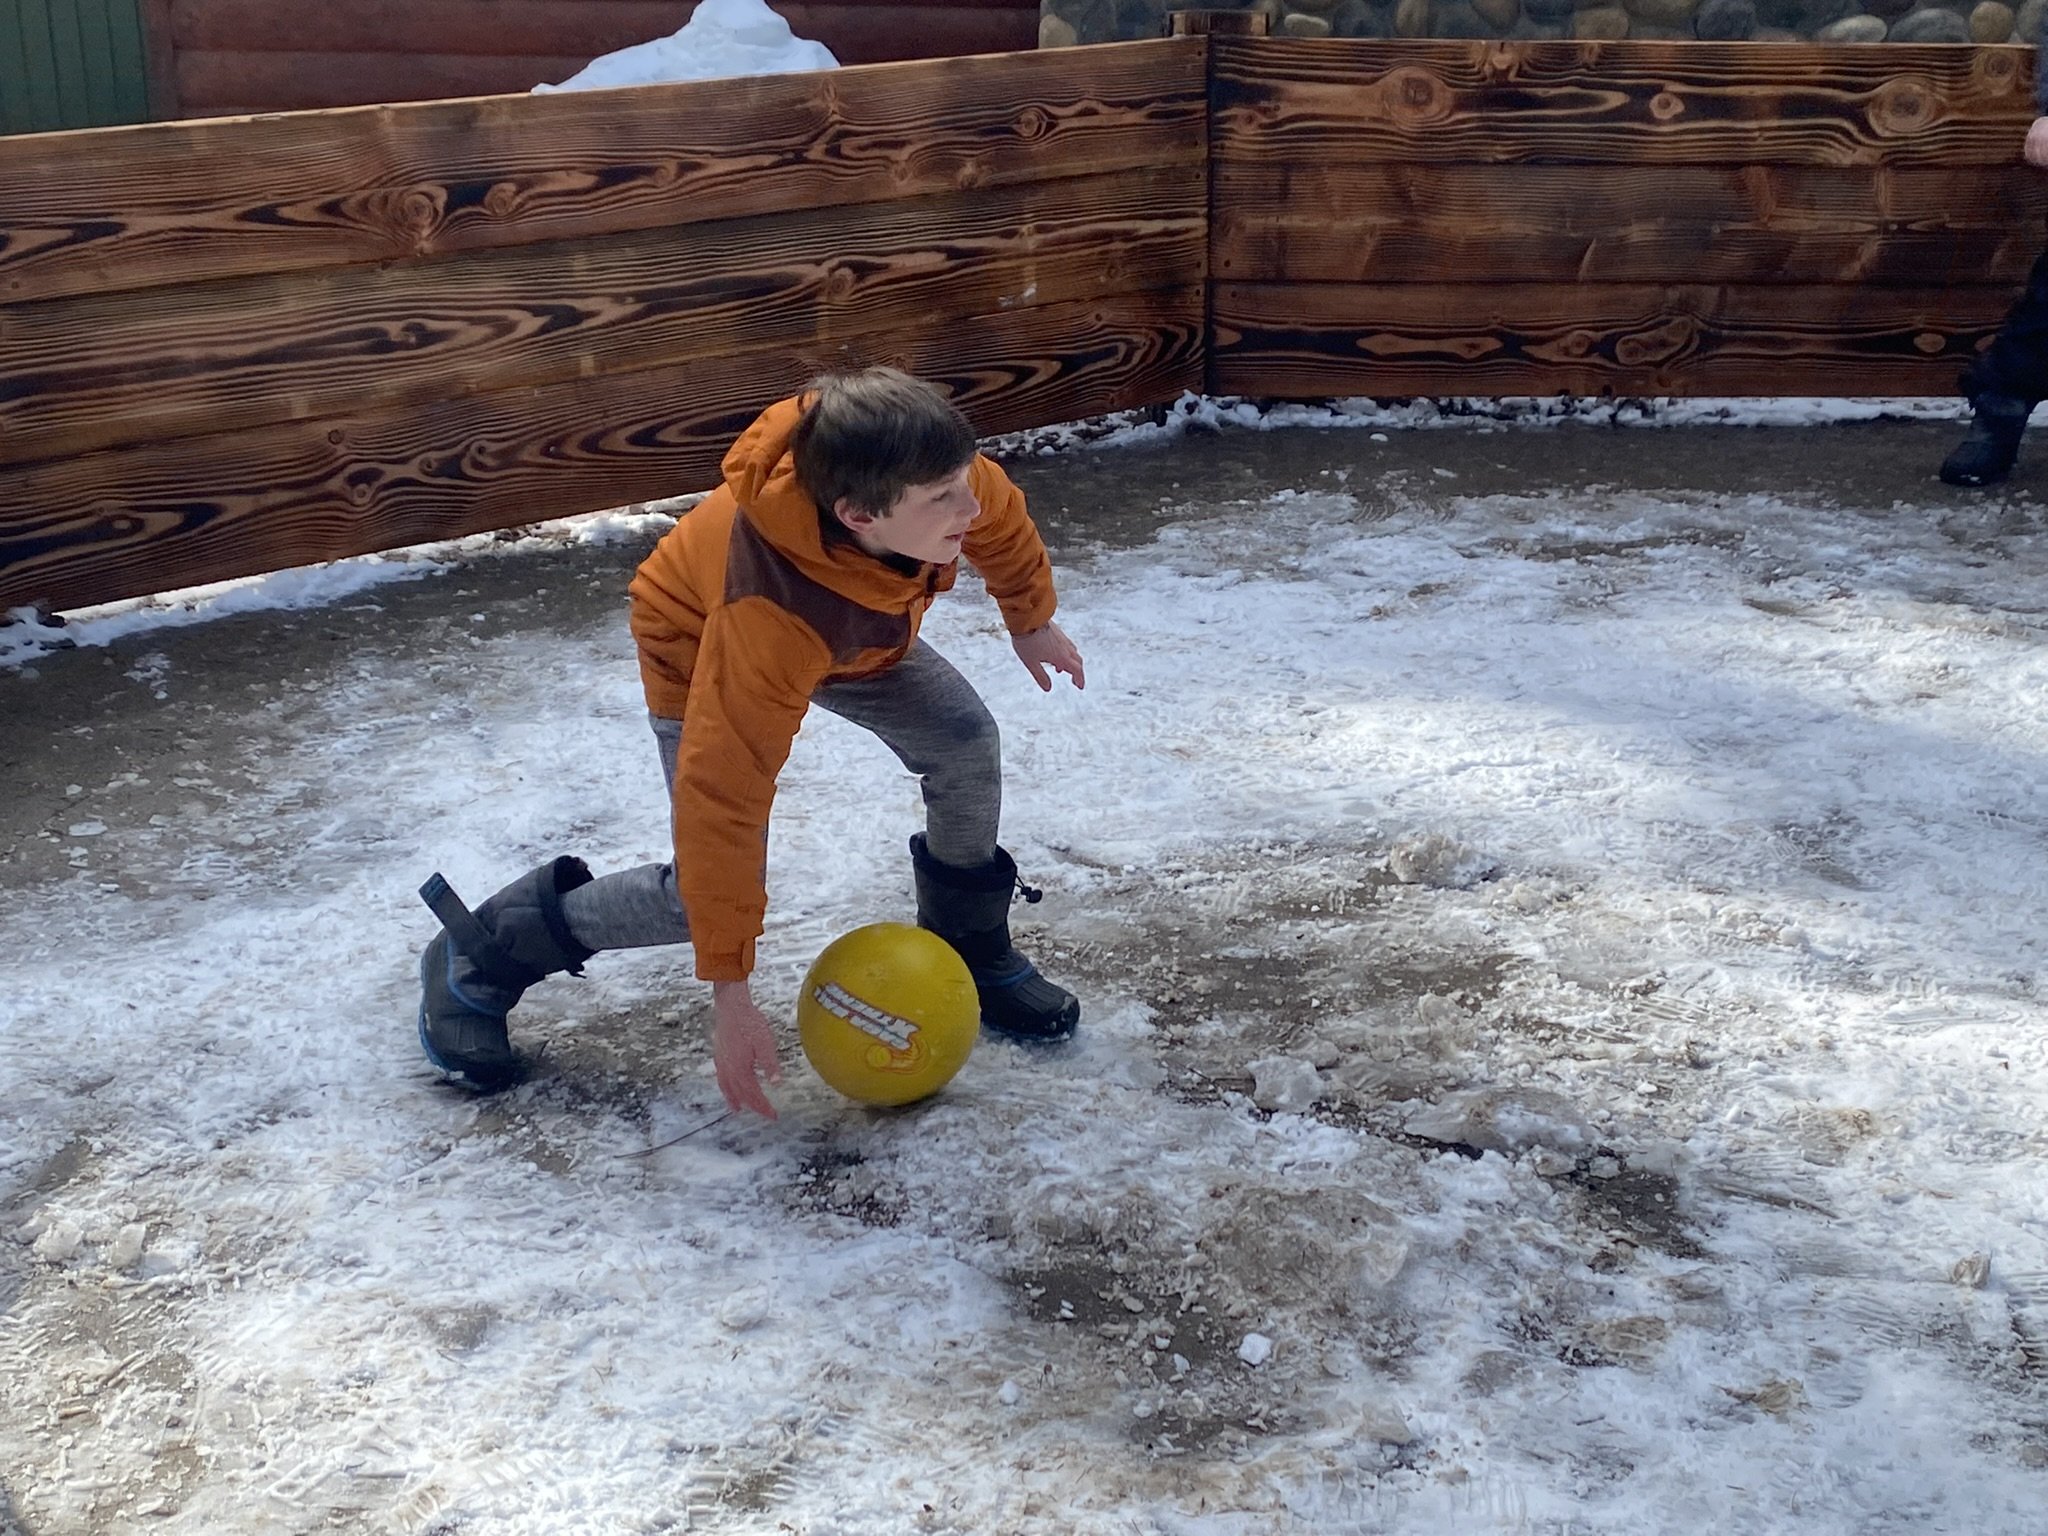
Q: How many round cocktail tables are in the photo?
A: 0